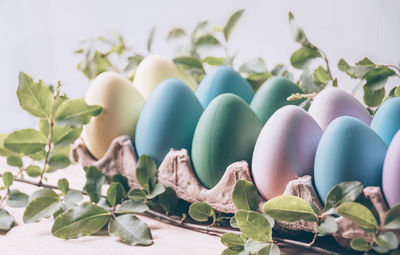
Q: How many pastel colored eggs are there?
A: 11